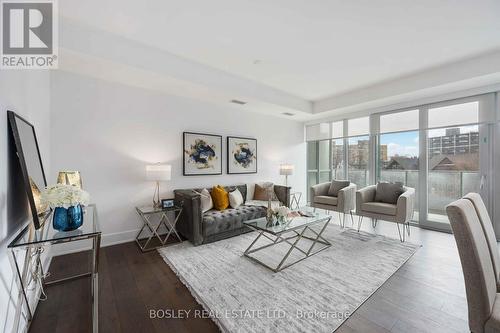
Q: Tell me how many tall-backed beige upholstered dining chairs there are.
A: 2